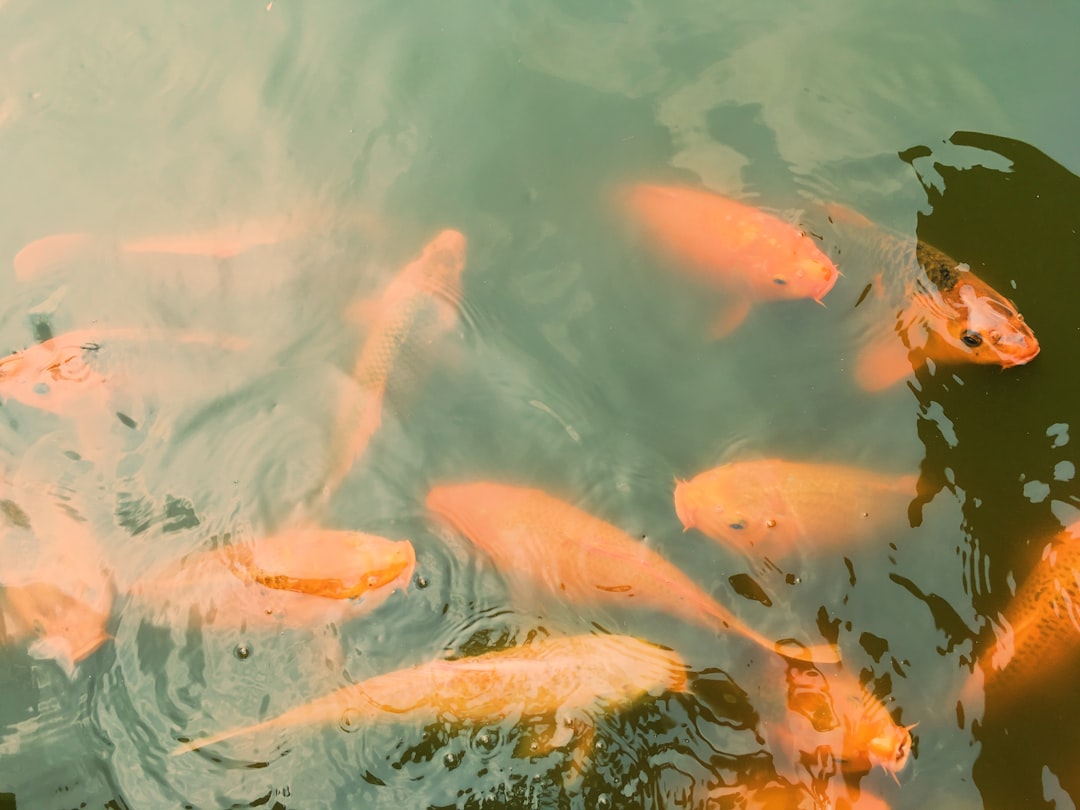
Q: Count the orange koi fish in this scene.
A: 13